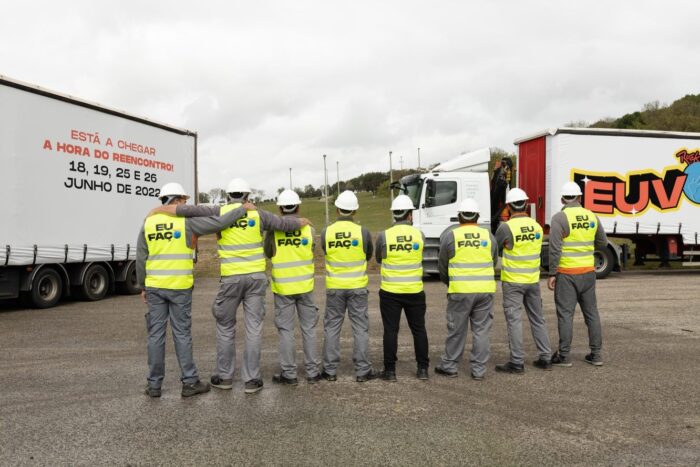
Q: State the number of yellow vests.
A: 8